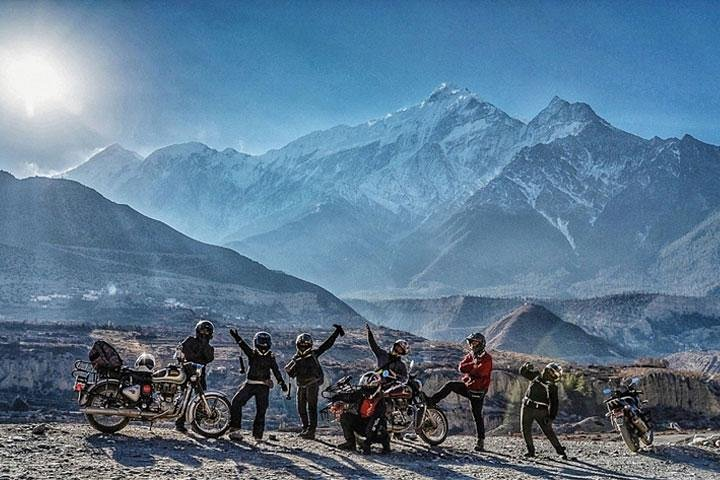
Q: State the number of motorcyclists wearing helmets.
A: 7